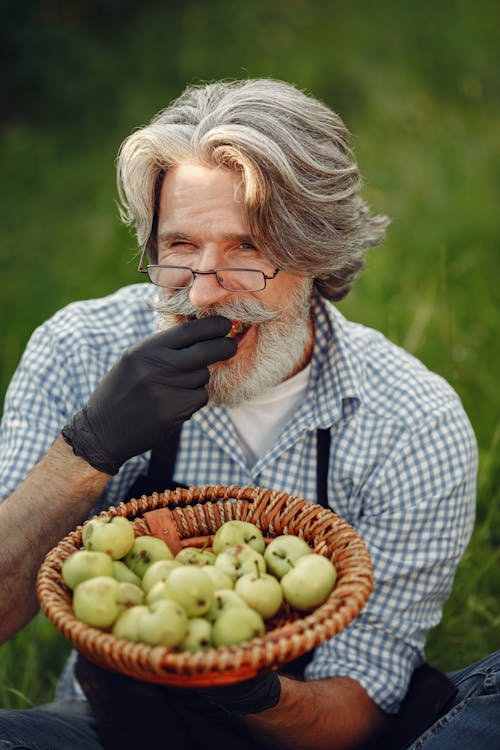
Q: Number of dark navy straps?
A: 2